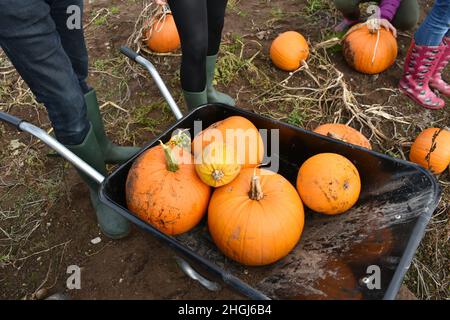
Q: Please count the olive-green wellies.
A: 4